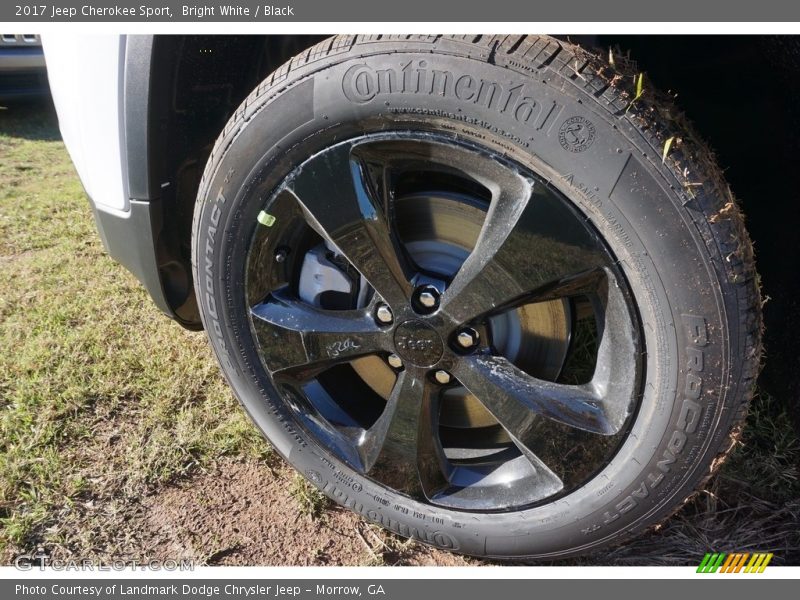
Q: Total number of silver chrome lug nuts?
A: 5